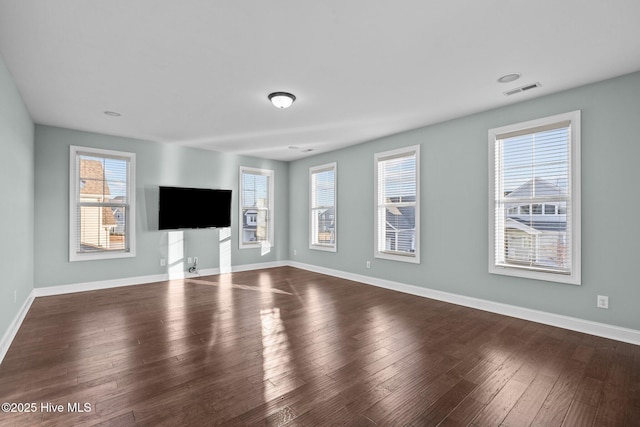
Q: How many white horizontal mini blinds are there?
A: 5